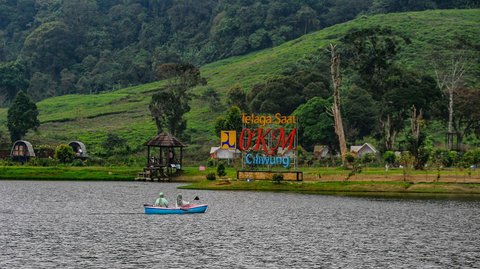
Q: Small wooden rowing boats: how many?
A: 1